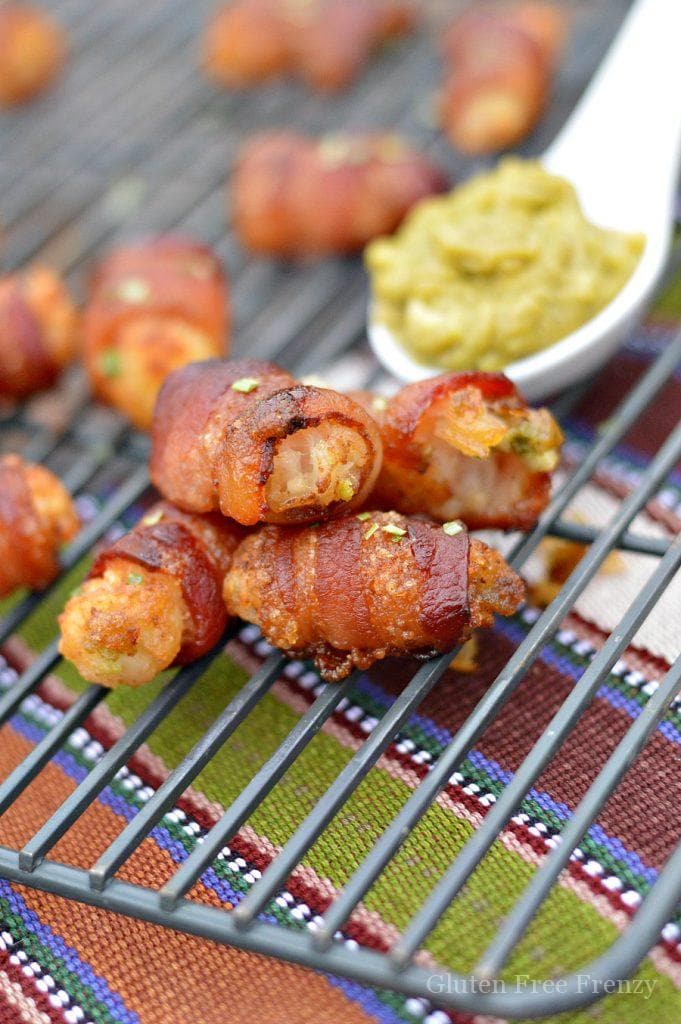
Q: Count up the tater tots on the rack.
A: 12